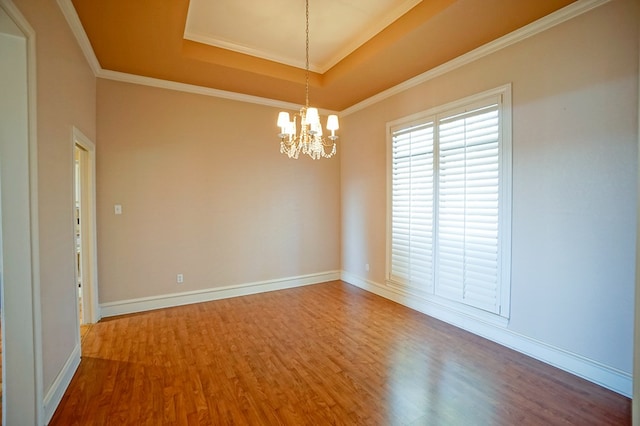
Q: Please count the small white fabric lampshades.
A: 5